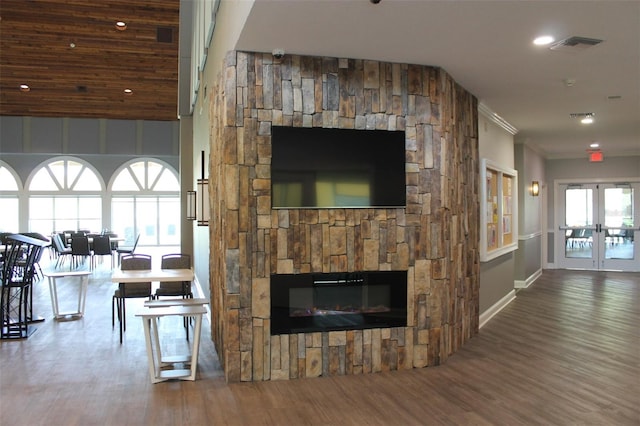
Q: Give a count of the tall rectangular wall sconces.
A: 2